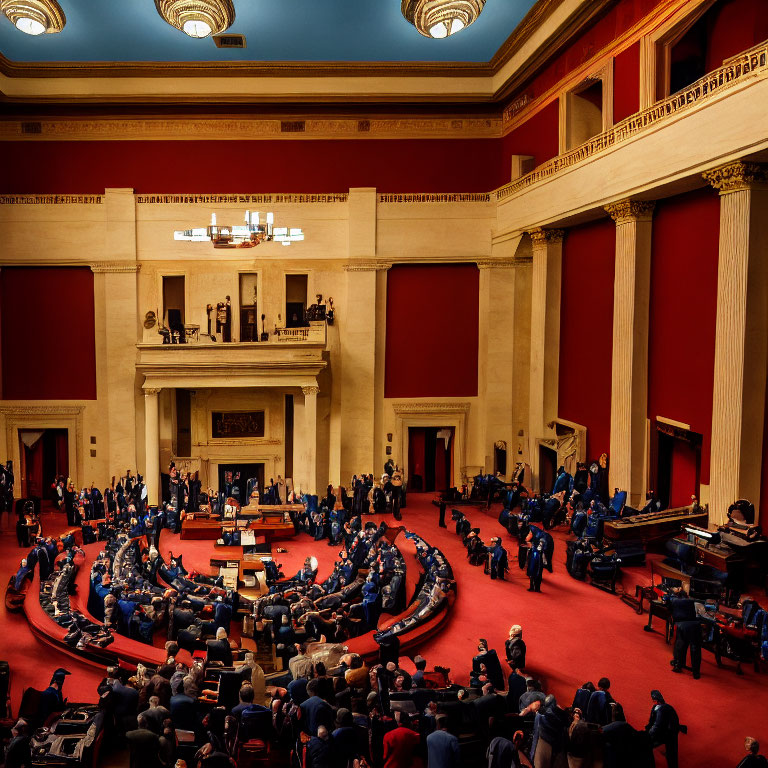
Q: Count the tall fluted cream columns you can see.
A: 3